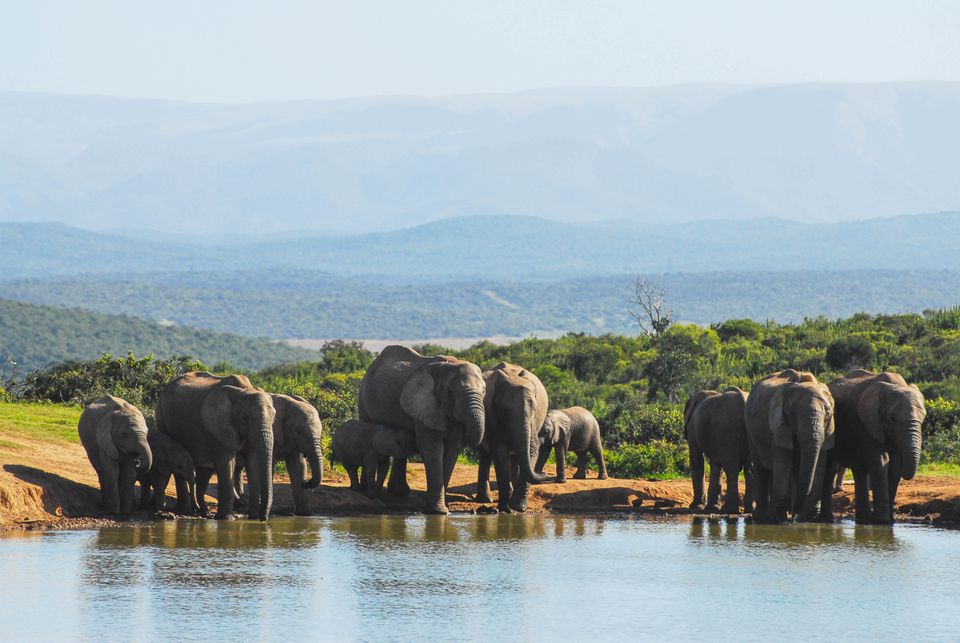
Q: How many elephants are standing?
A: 11